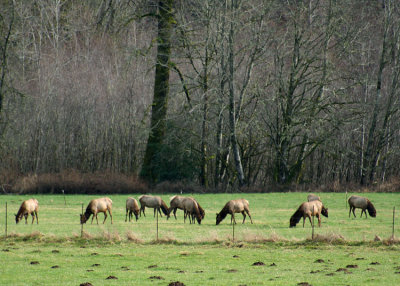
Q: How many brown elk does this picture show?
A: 10